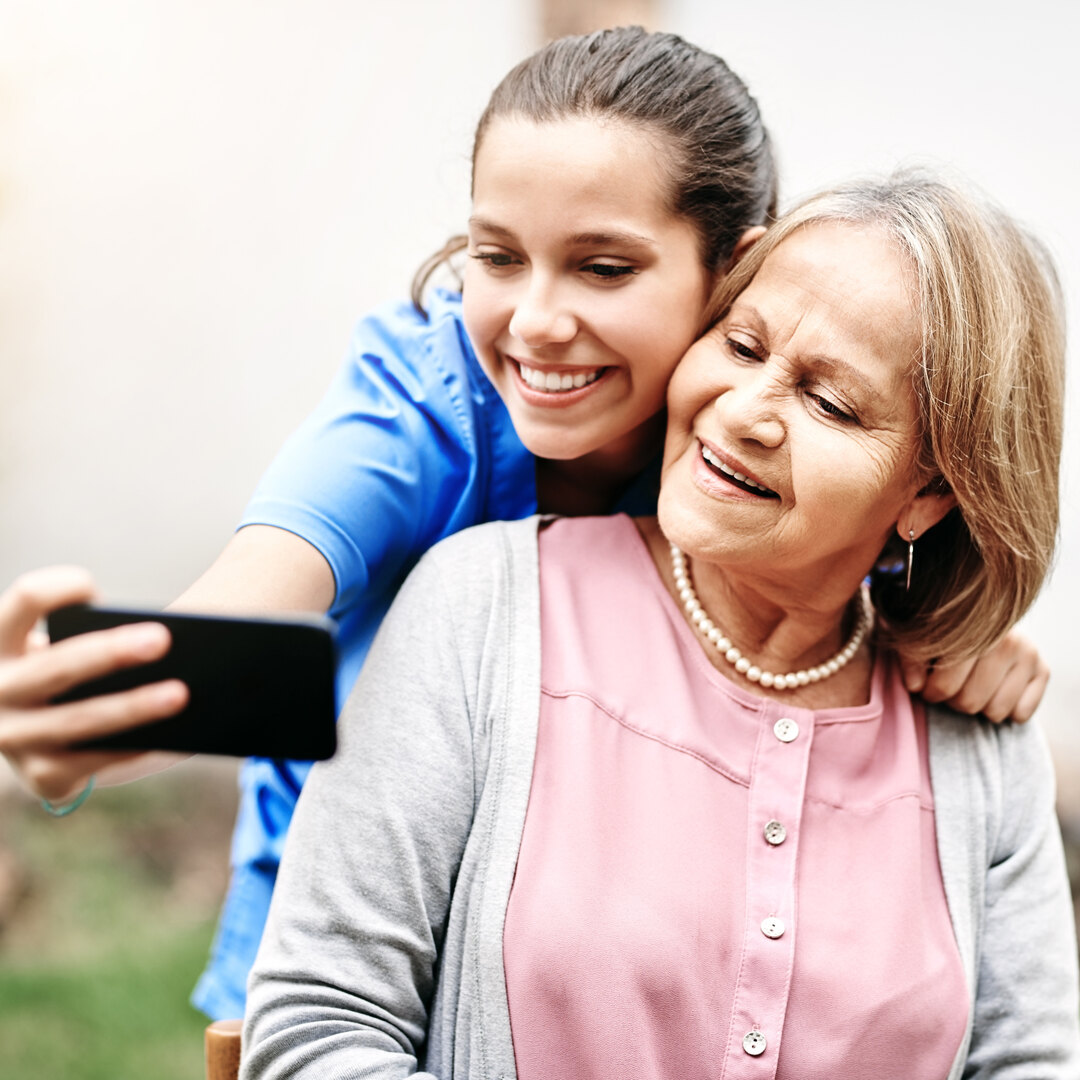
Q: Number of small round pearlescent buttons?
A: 4